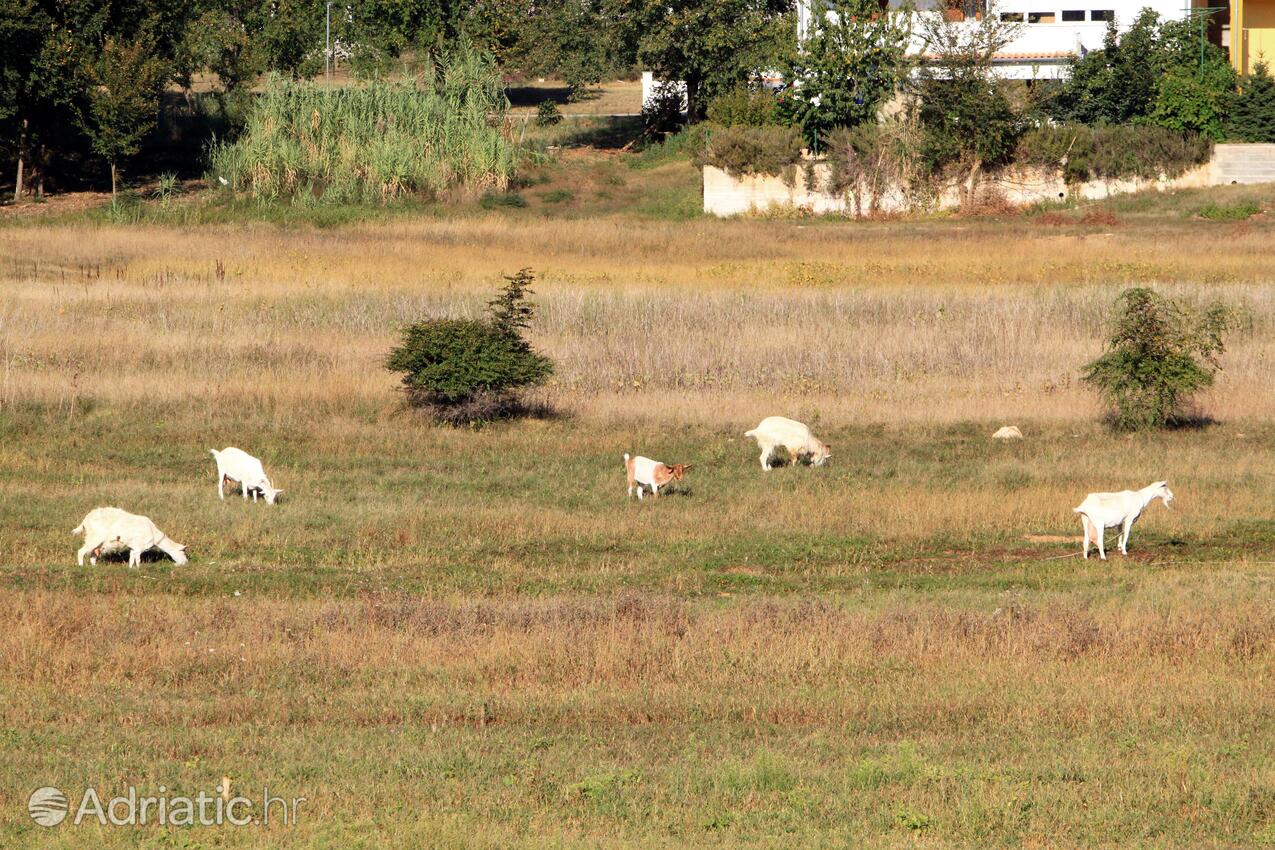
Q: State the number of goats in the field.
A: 5